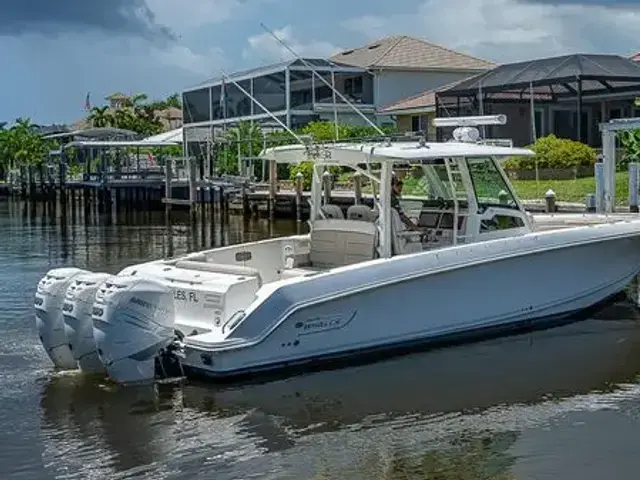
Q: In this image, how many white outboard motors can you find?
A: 3